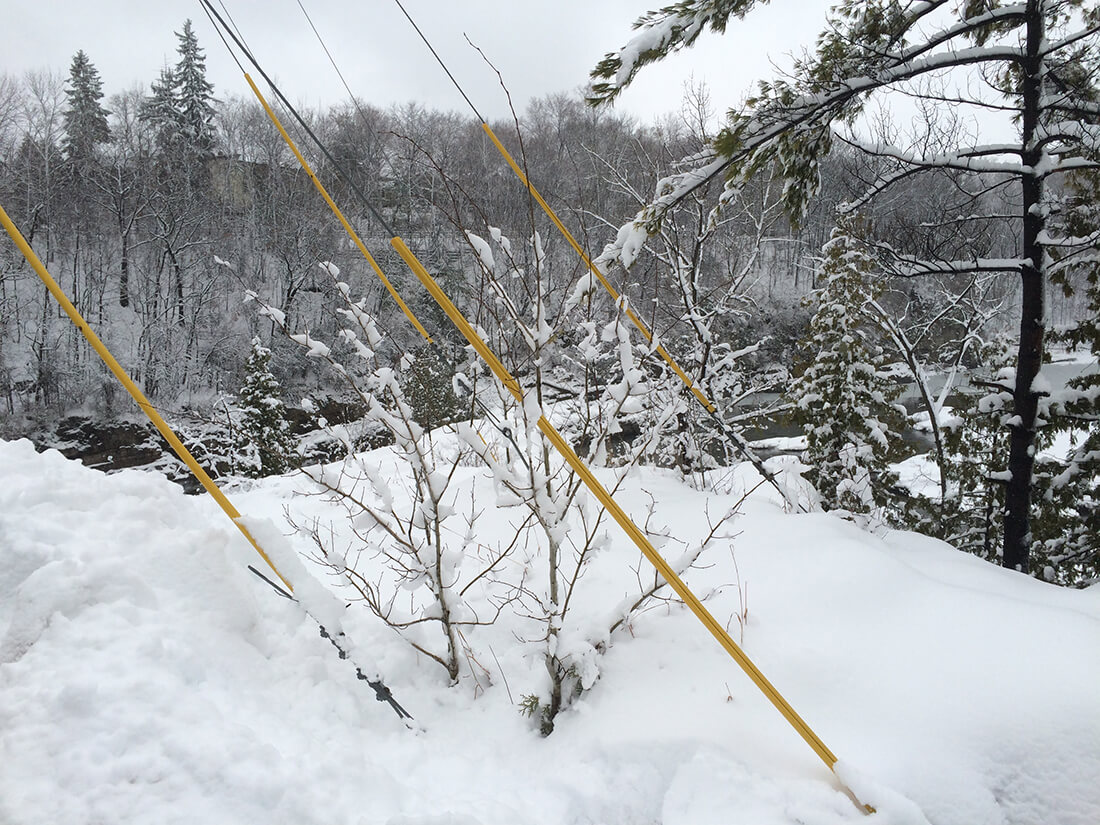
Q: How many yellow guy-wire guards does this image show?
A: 4